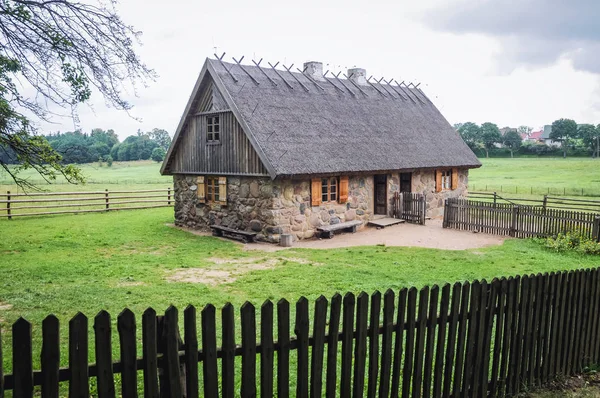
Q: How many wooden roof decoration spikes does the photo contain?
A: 15